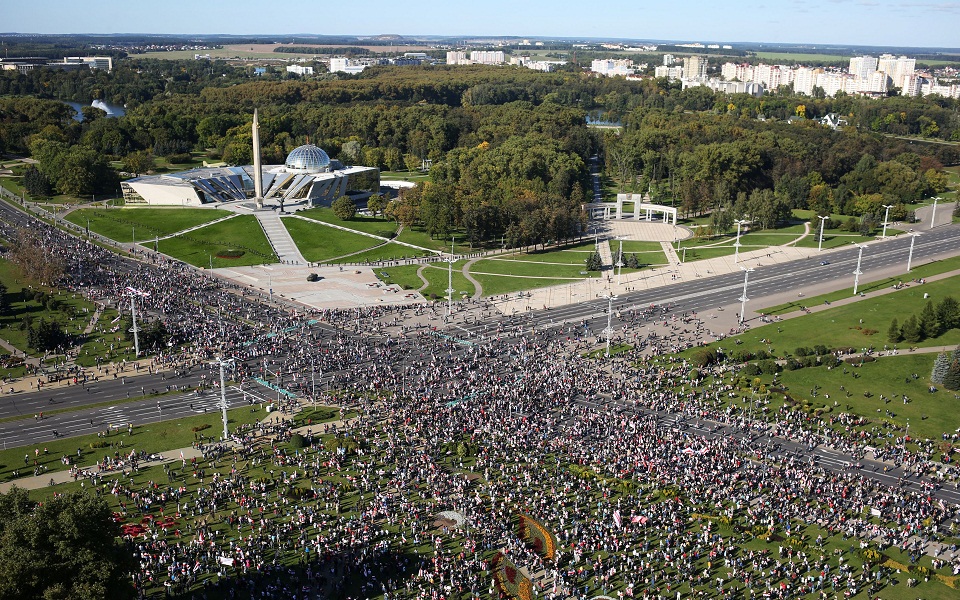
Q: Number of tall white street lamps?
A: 12